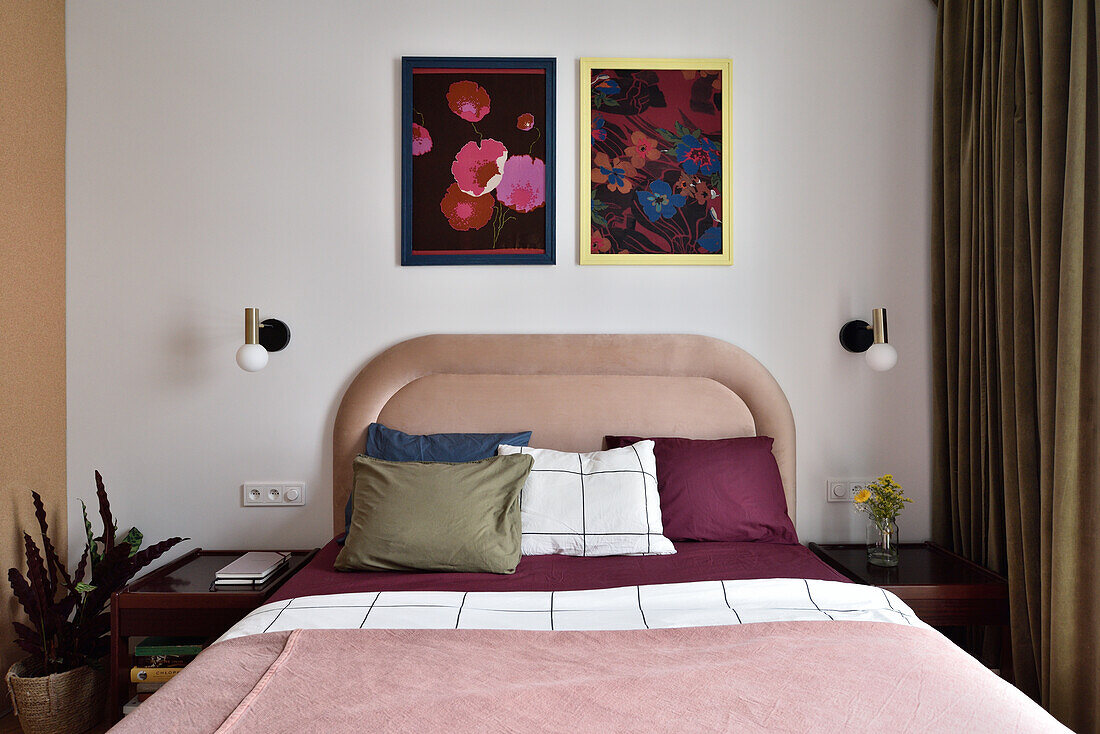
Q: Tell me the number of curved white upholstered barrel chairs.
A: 0